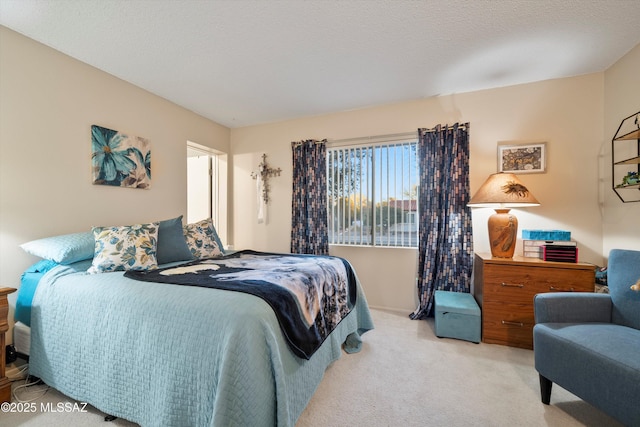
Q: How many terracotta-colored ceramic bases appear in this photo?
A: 1